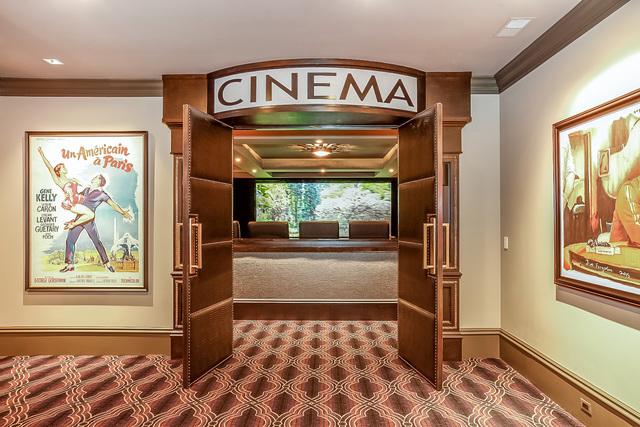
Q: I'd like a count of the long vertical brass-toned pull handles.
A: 4